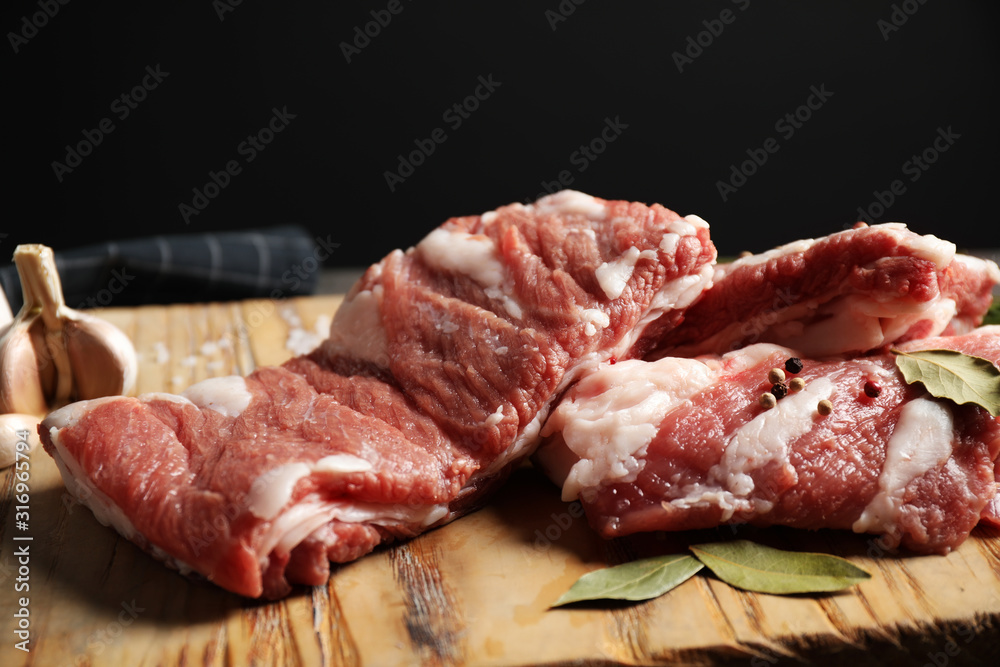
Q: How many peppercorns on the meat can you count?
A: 7